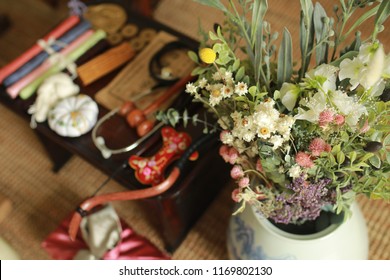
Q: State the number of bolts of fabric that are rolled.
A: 4